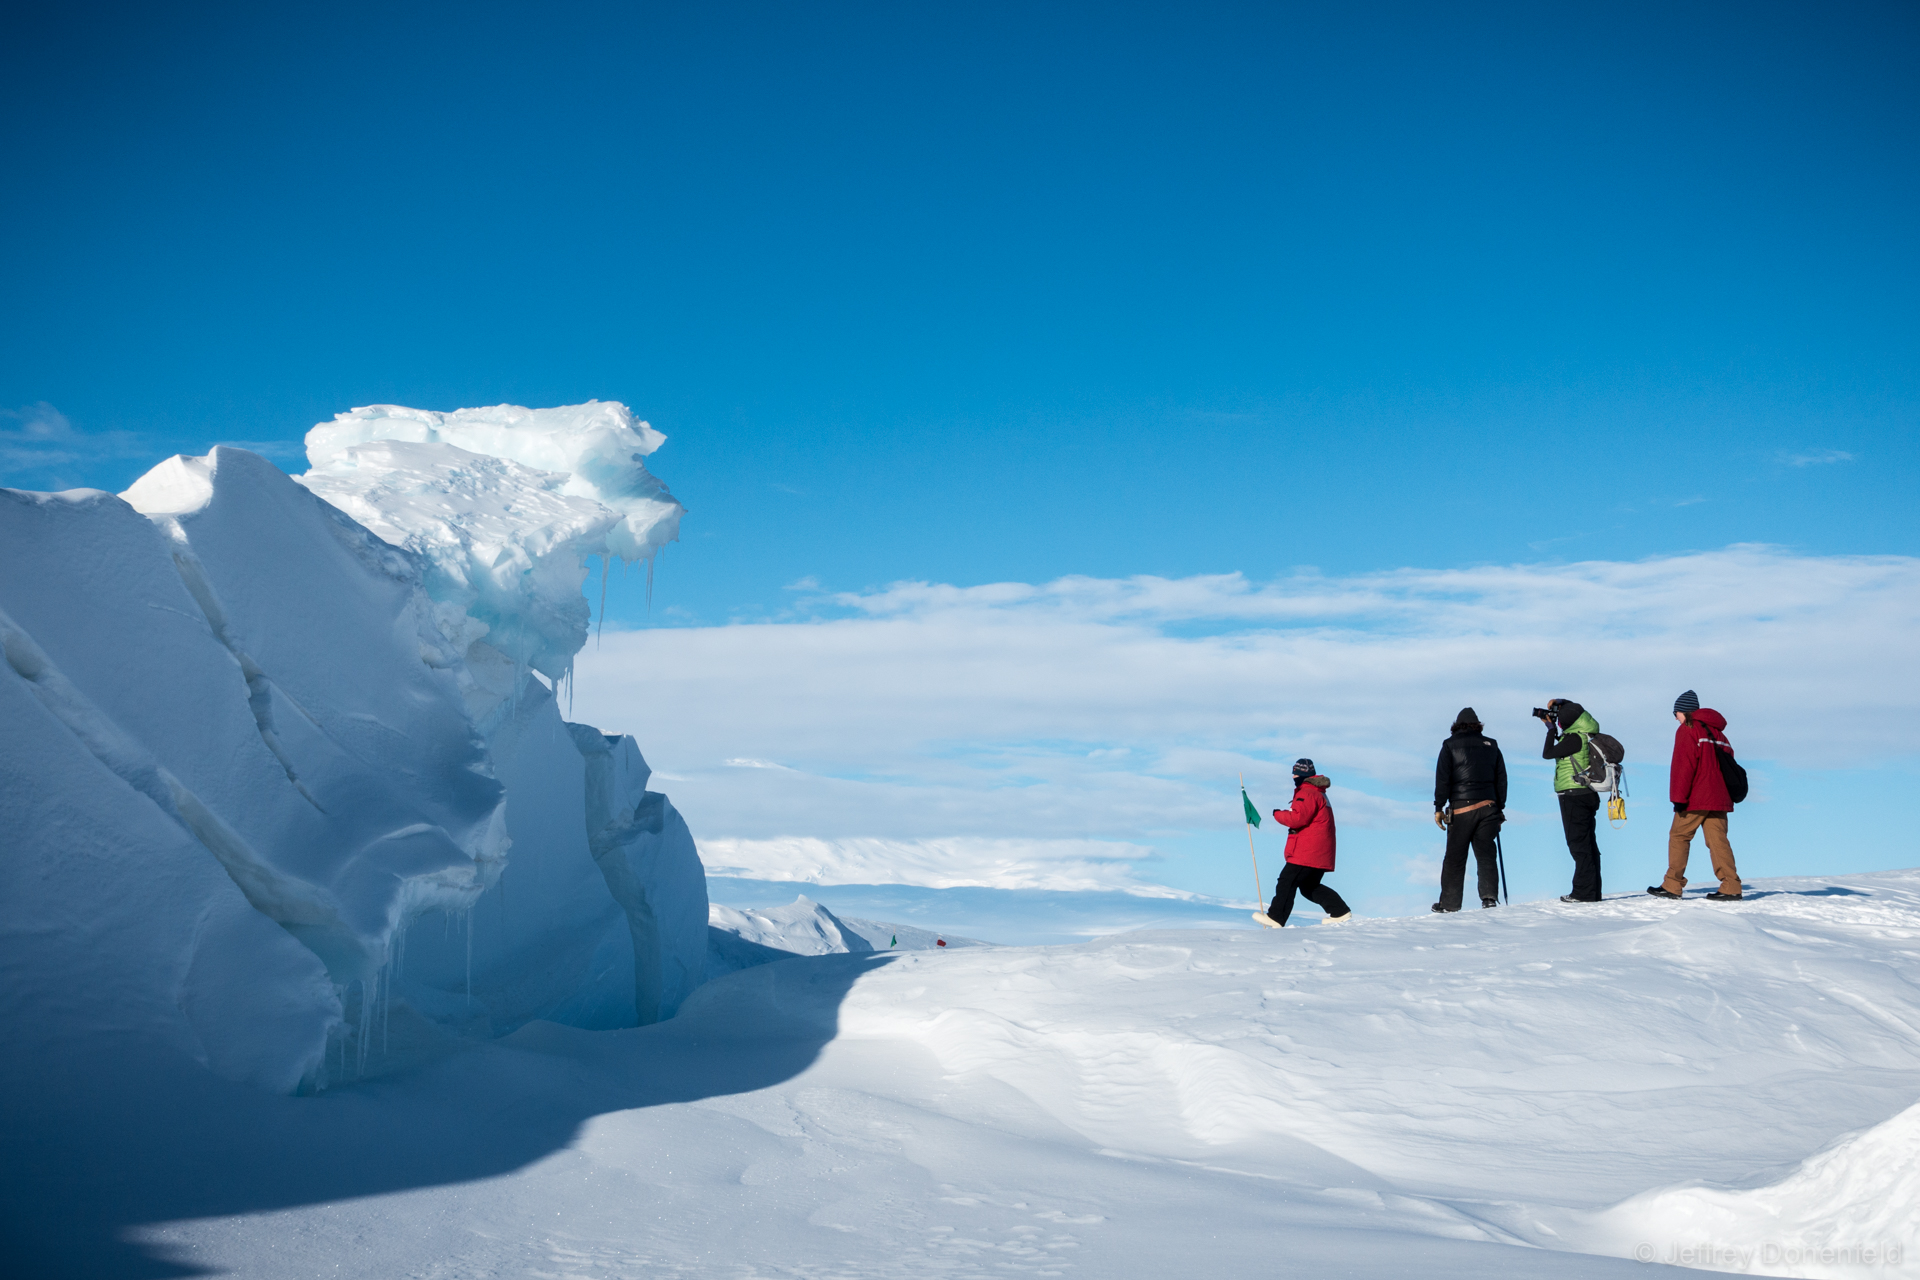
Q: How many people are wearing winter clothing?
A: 4